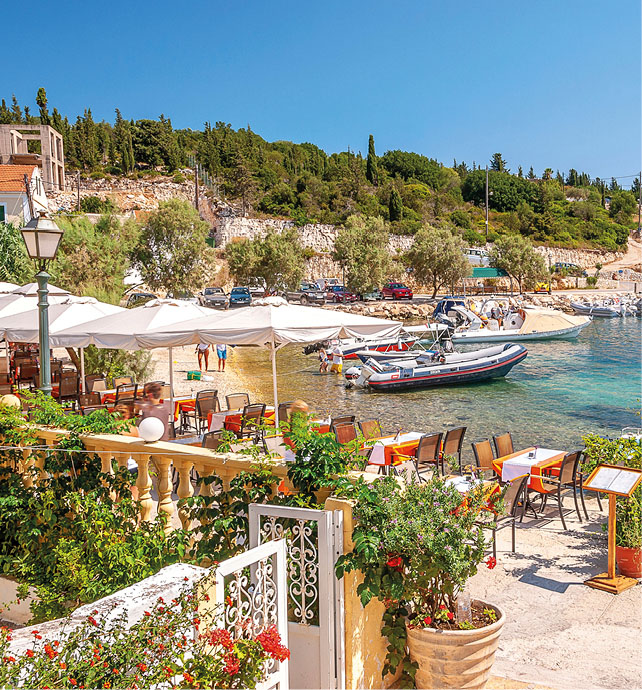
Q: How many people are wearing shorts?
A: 3